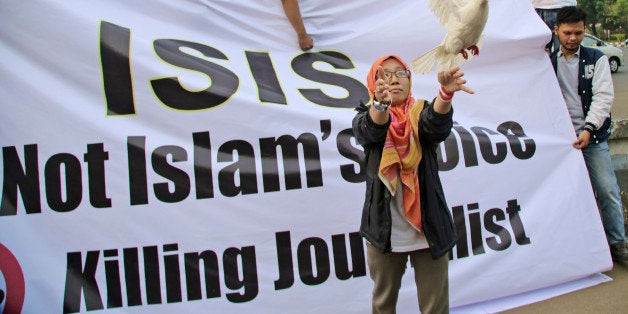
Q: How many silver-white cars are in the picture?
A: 1